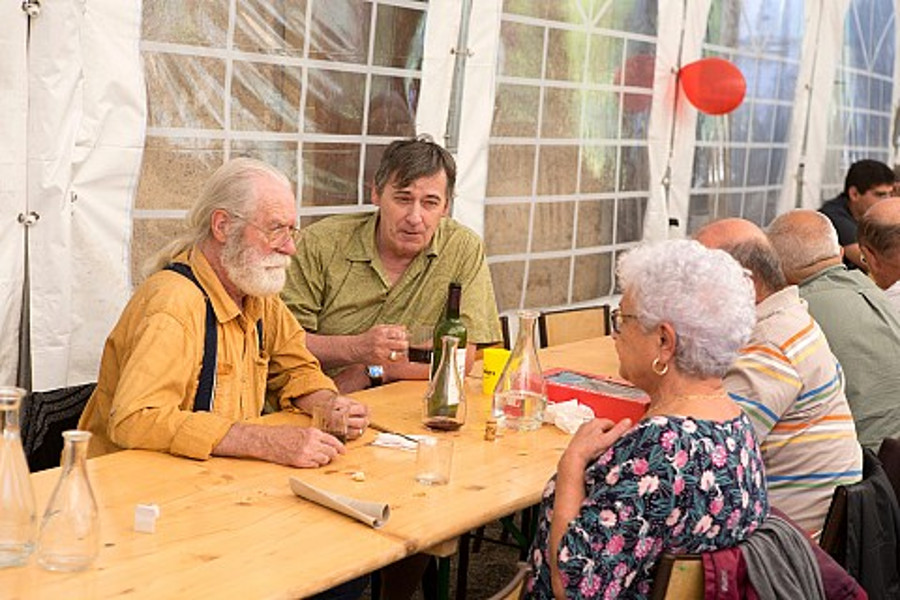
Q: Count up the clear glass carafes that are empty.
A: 2